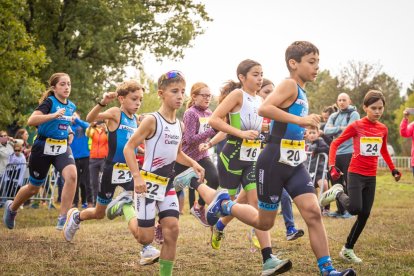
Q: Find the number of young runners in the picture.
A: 8